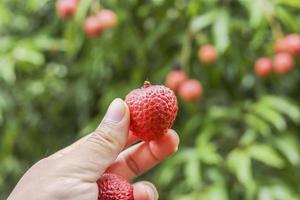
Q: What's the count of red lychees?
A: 12